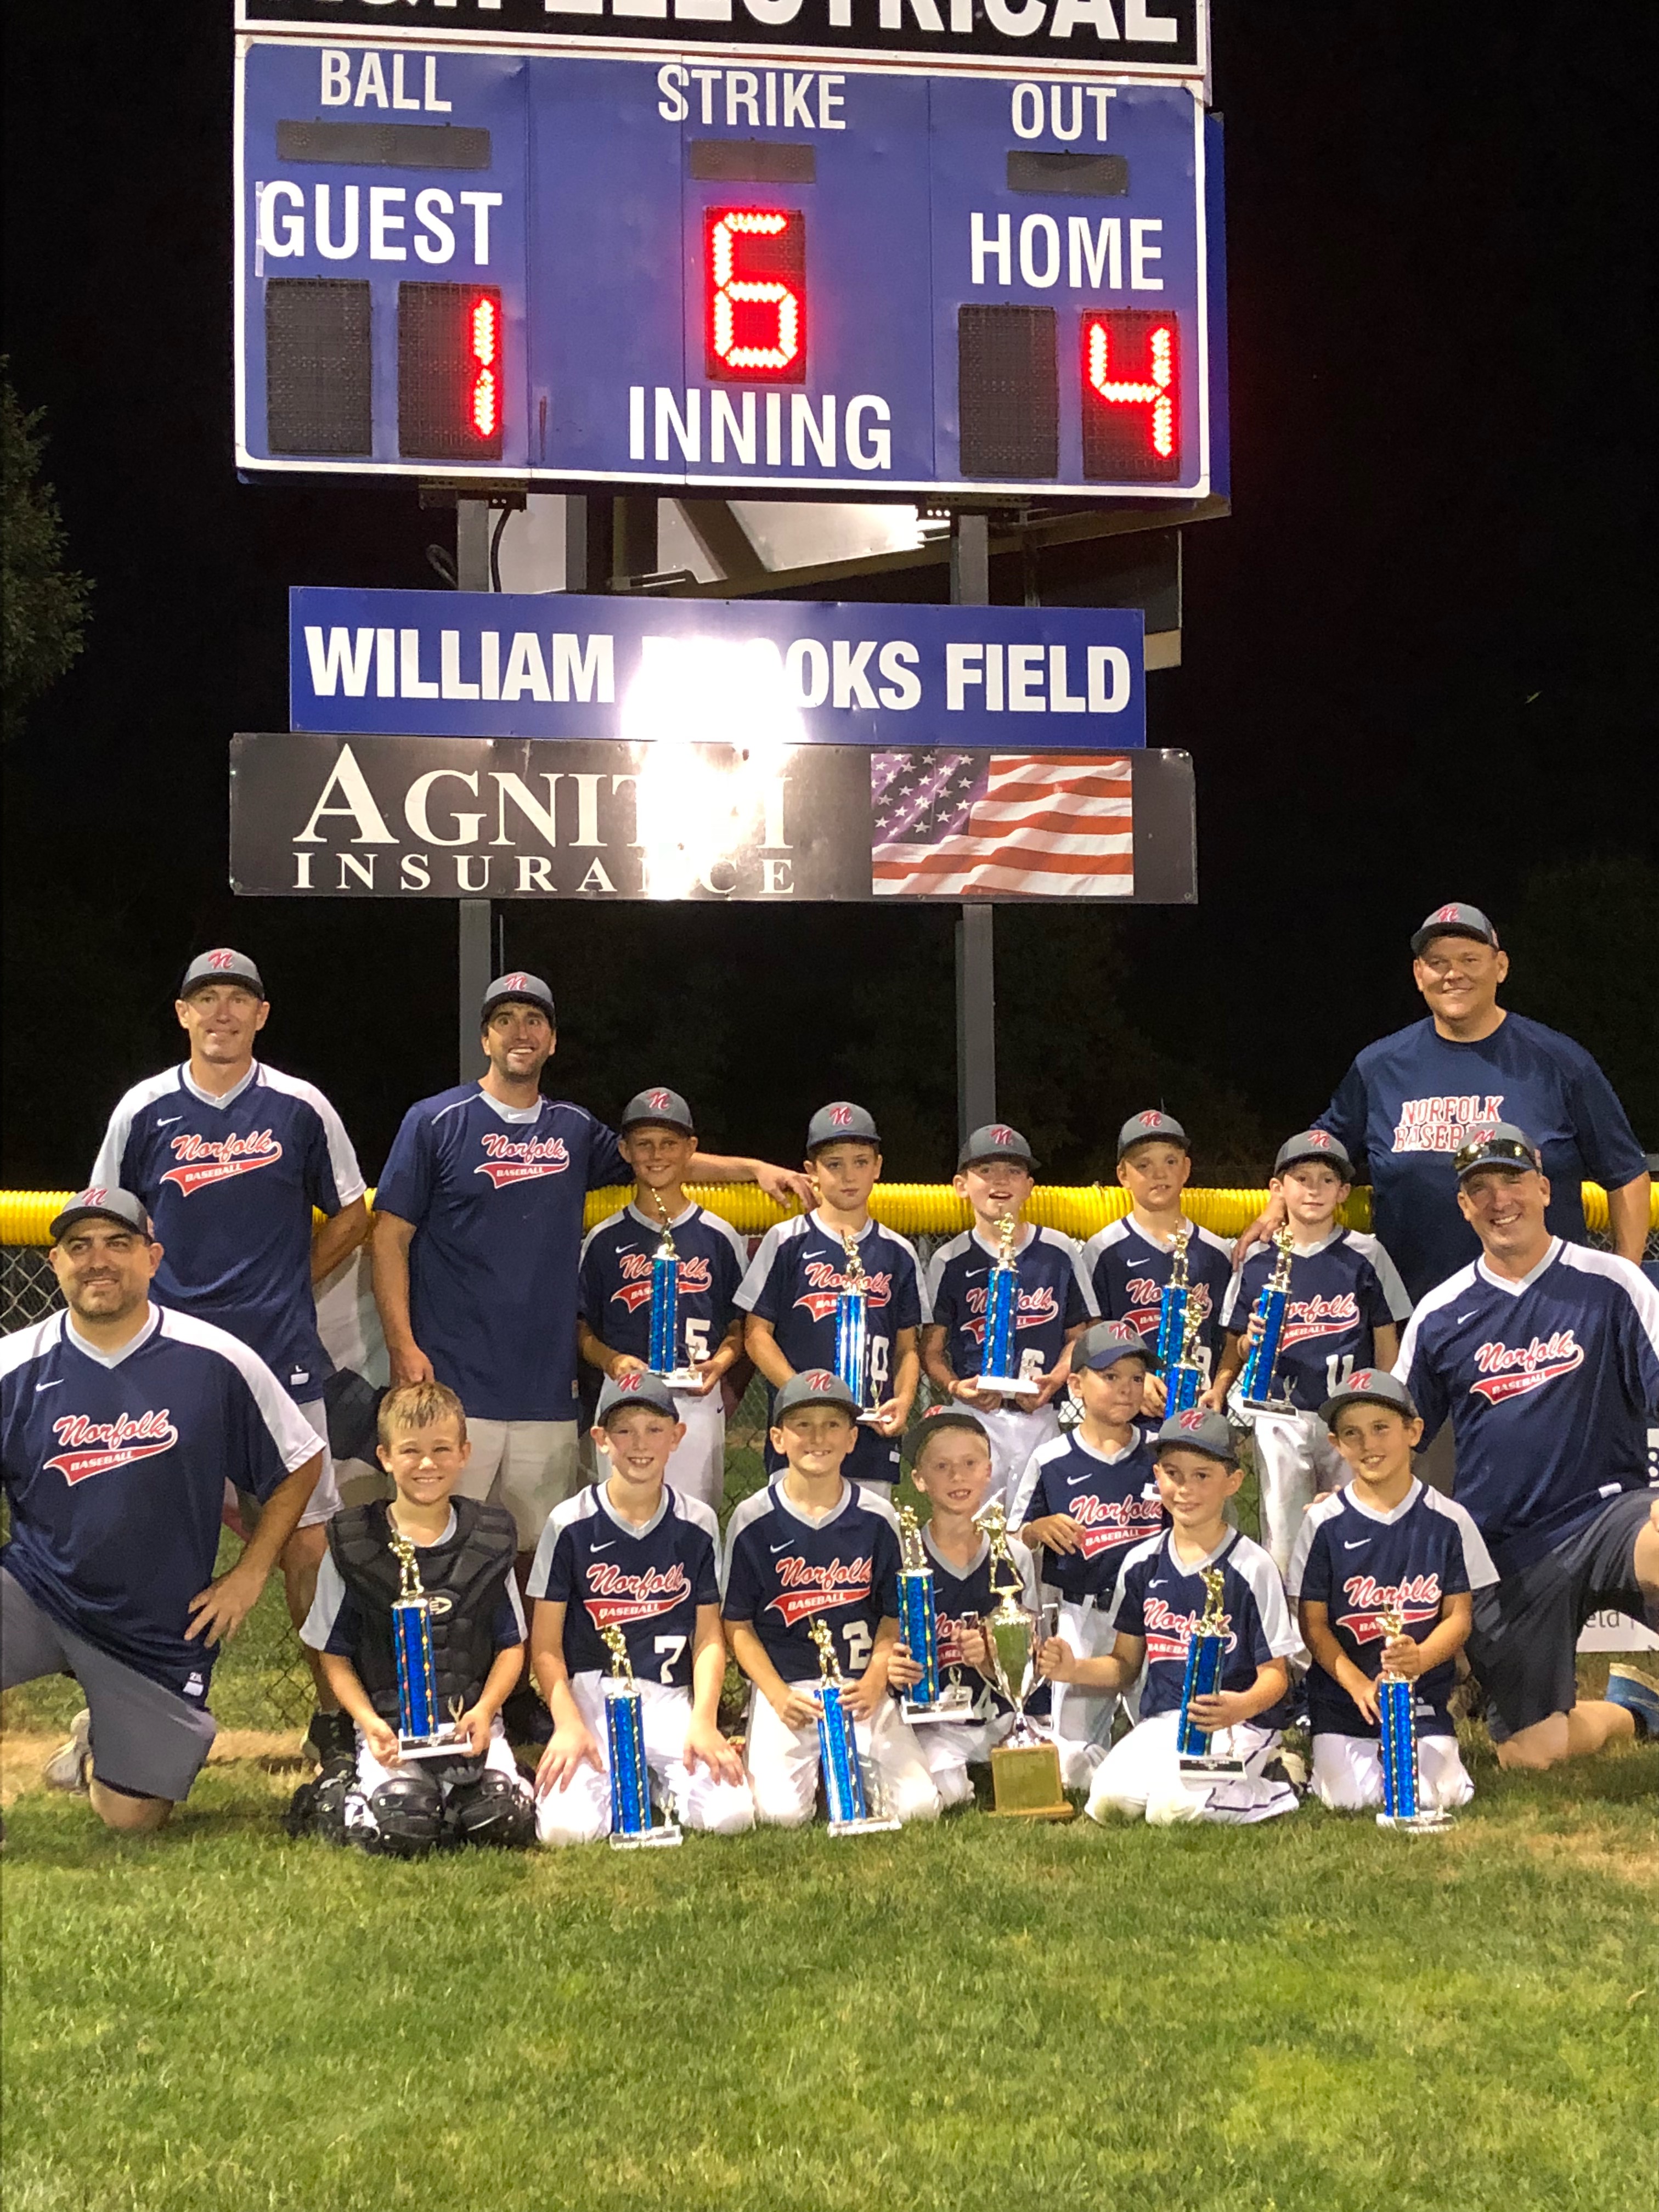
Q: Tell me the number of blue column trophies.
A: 12